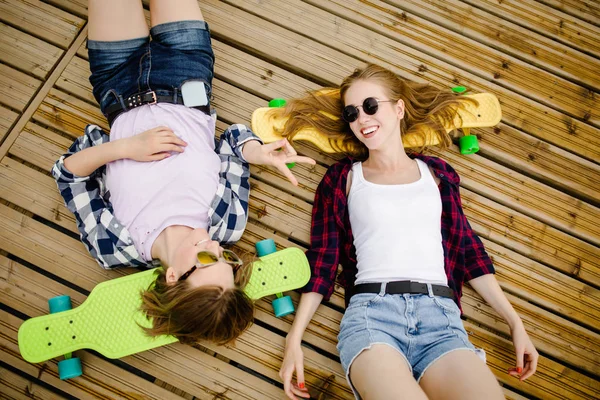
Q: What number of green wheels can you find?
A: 4